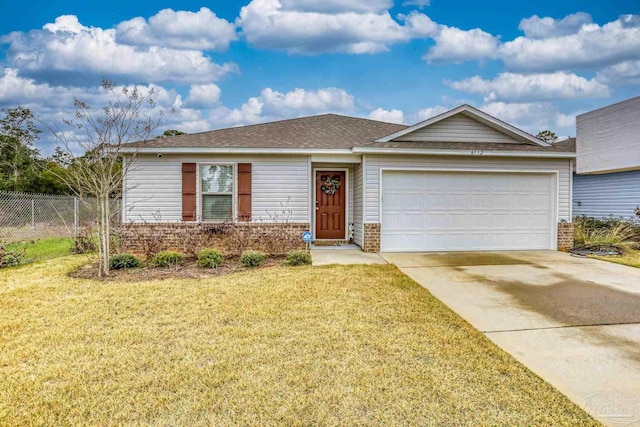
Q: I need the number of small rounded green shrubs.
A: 5